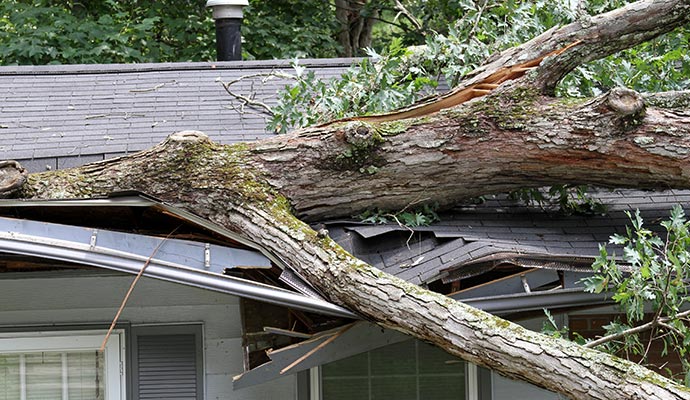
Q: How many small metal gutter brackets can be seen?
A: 3